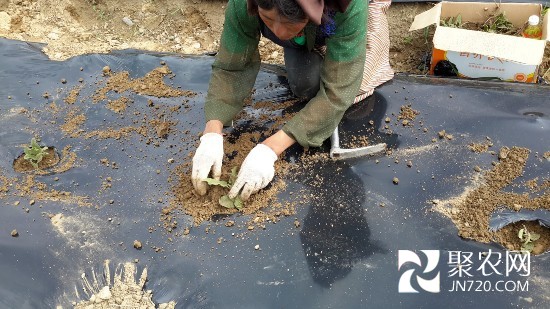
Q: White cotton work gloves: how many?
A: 2